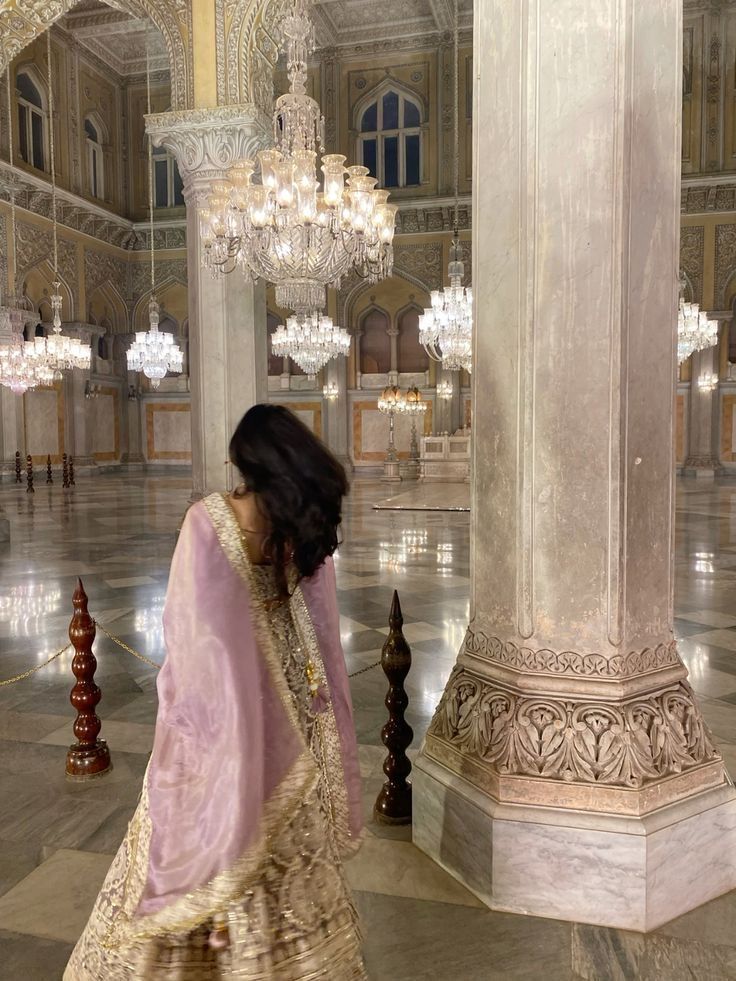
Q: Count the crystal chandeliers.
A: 7